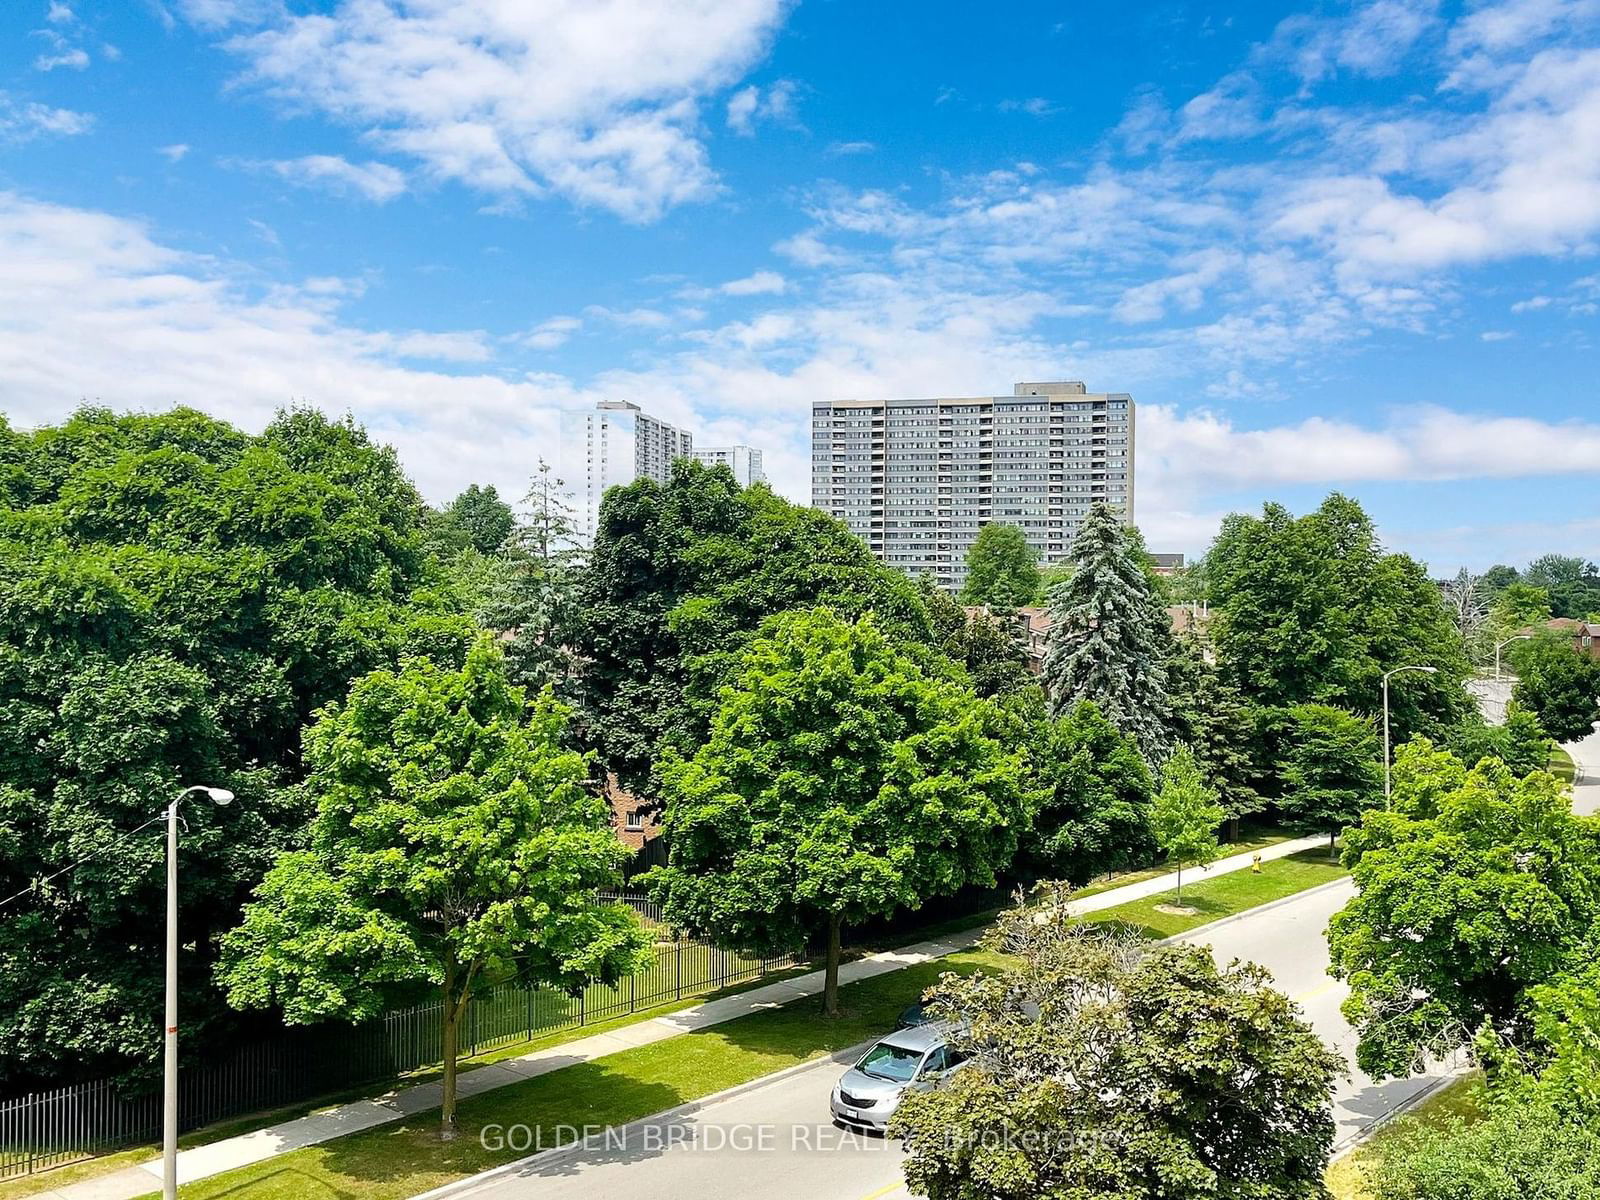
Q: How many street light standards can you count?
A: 3